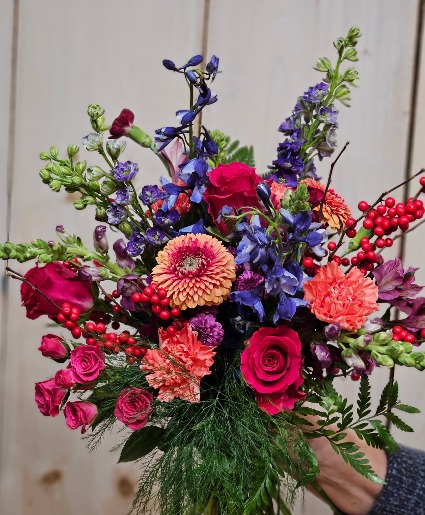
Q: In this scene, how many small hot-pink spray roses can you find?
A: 6